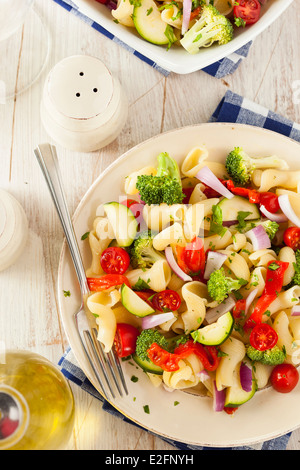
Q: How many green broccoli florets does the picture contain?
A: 9